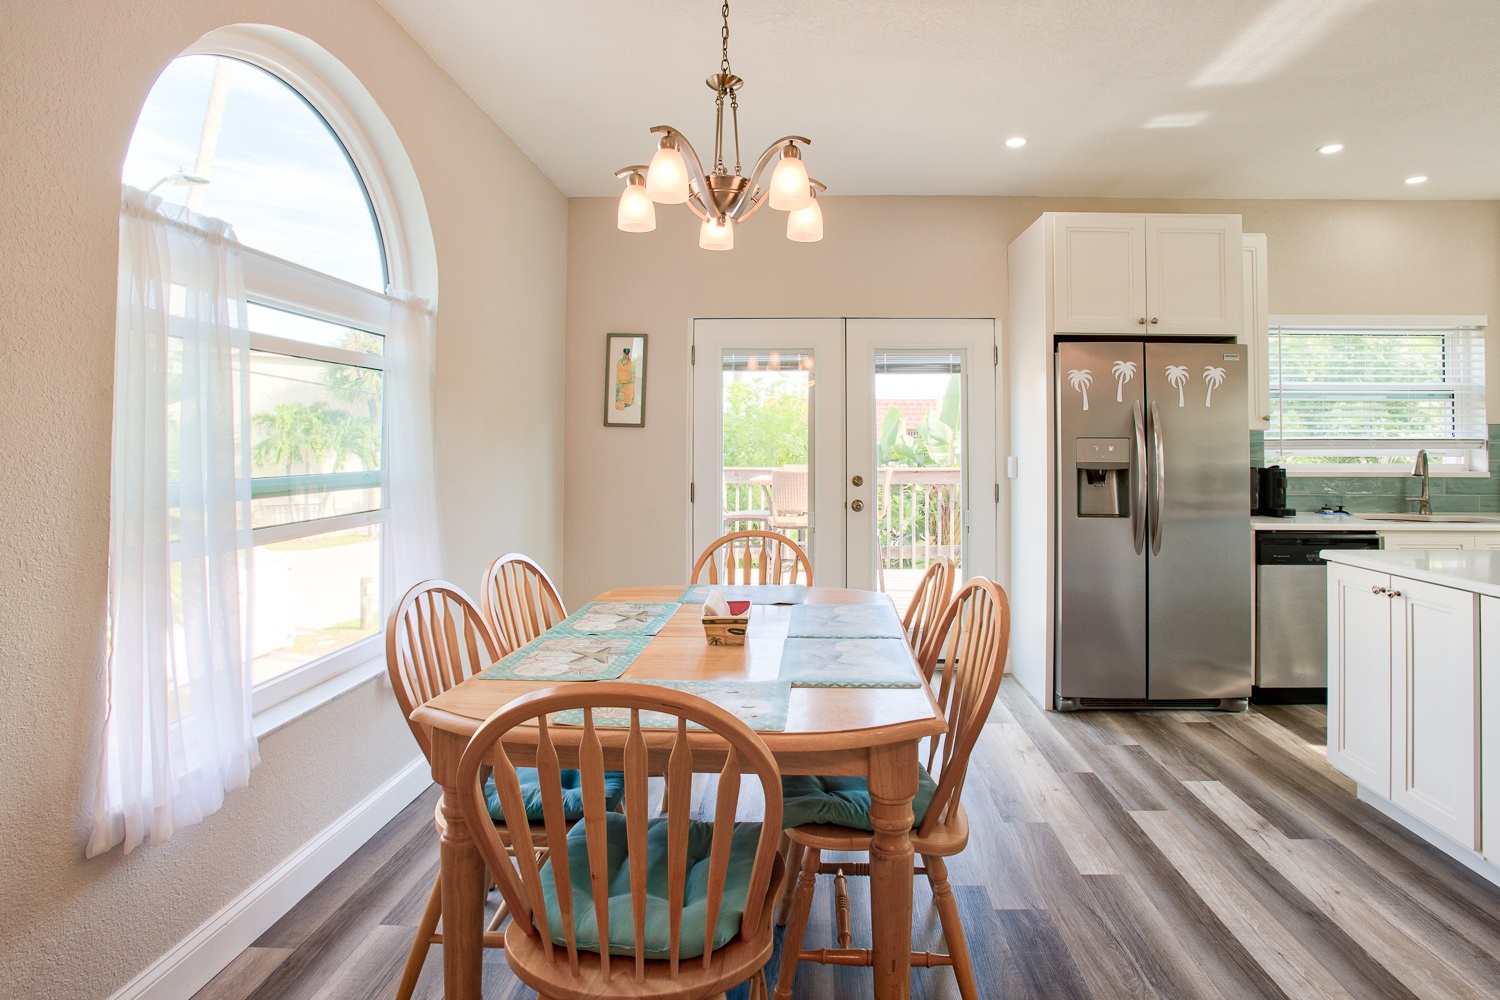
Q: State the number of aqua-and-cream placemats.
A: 6